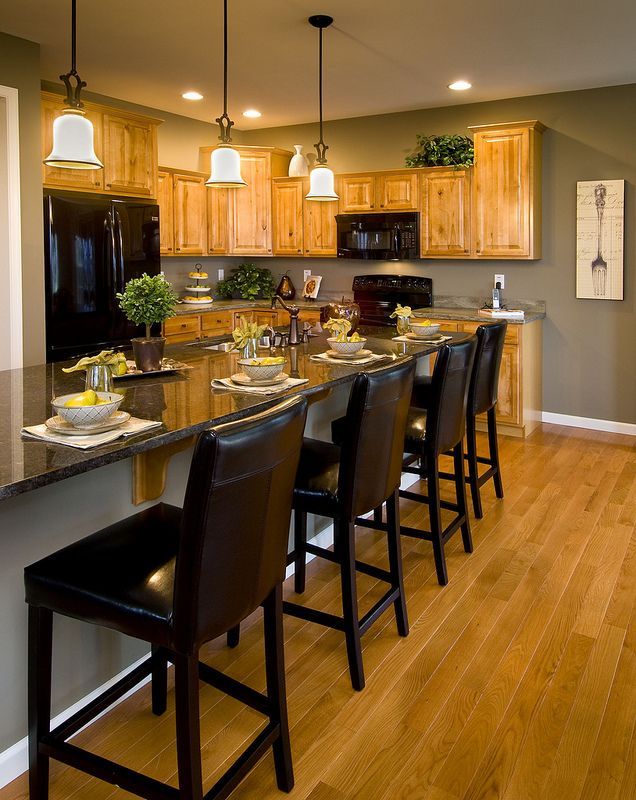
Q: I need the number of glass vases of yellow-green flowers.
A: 4